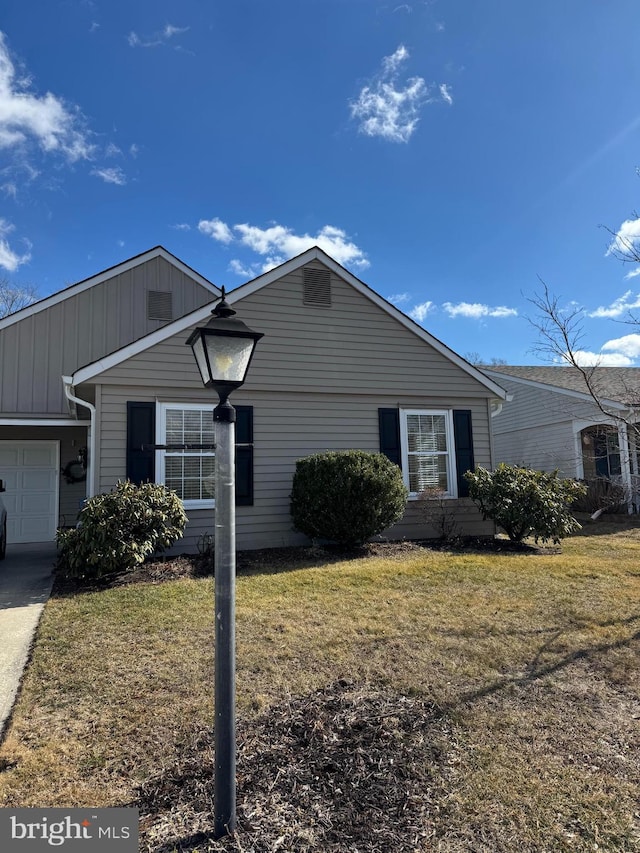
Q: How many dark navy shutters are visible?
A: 4